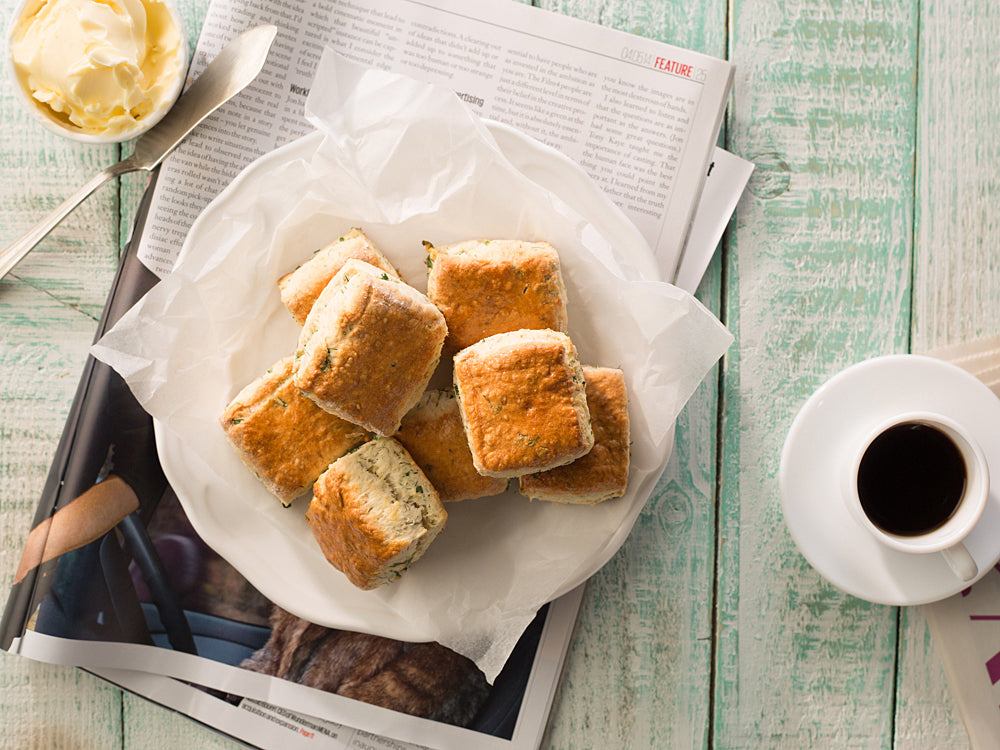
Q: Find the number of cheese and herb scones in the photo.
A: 8